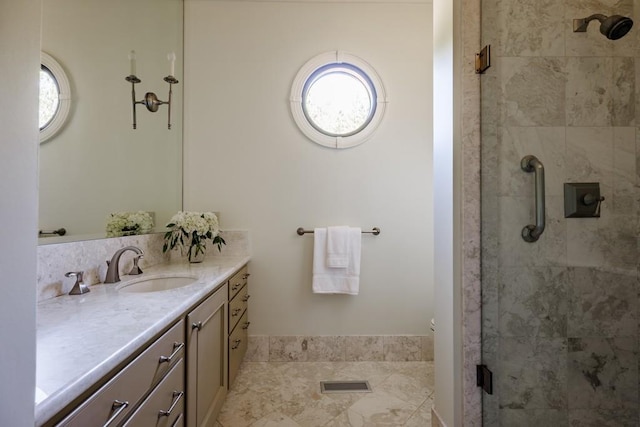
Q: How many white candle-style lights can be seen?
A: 2